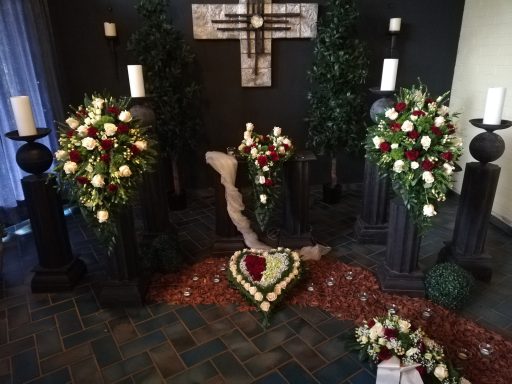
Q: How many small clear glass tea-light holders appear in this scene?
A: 12